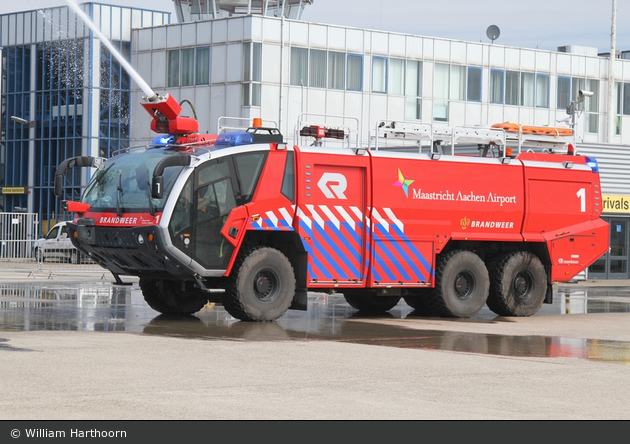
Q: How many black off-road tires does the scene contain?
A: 6